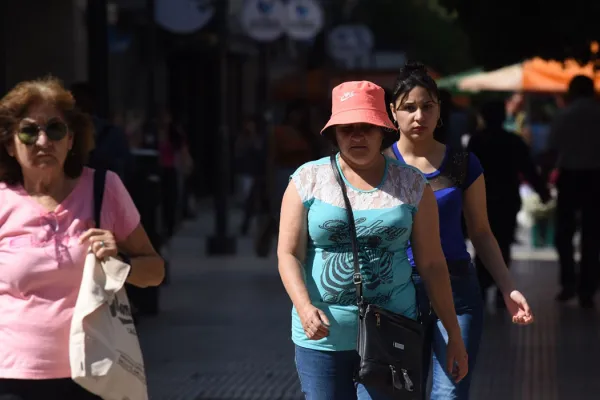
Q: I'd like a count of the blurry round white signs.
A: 4